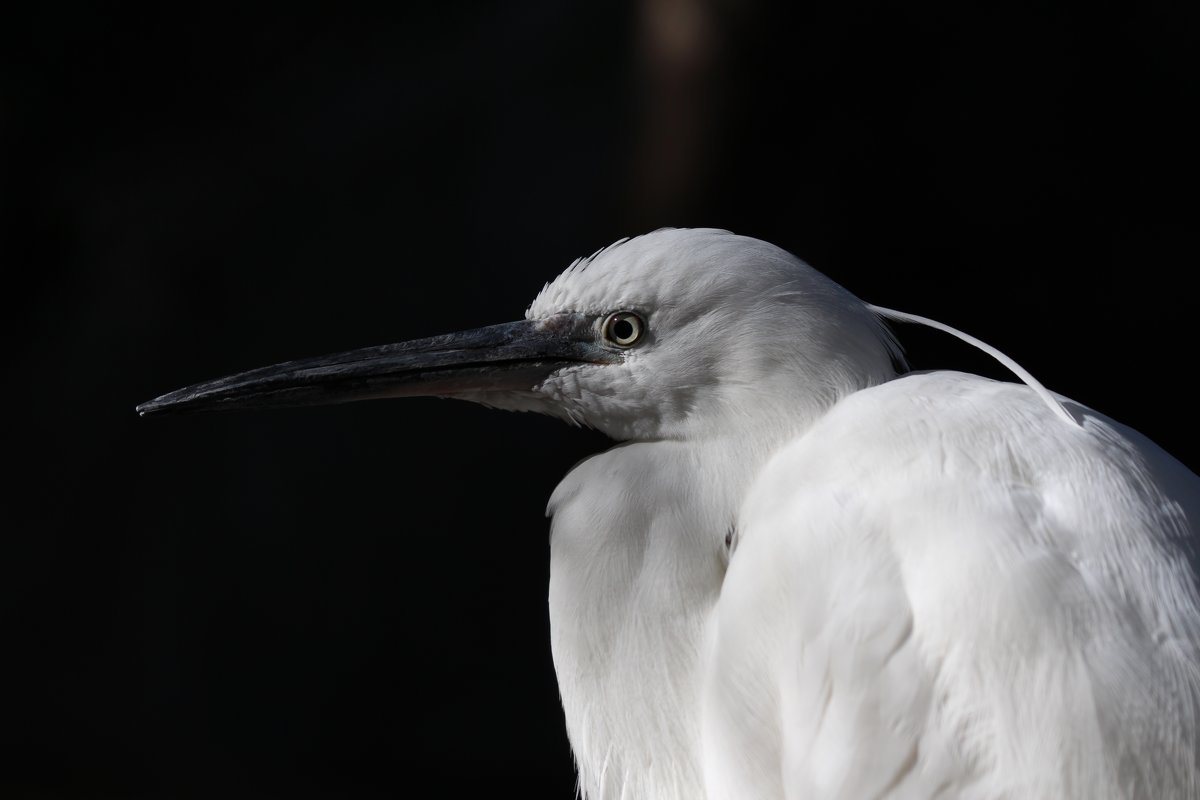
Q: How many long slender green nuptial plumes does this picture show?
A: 0